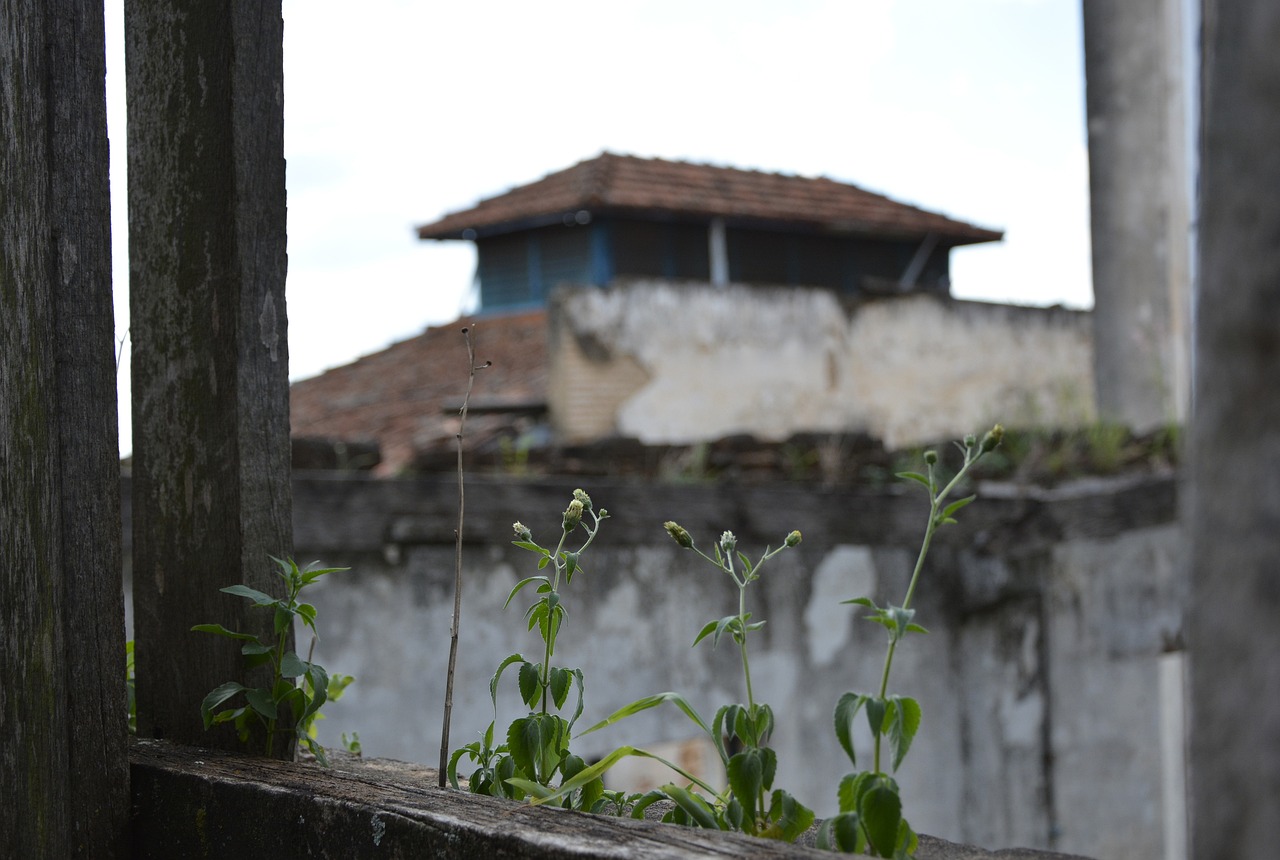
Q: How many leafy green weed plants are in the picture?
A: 4